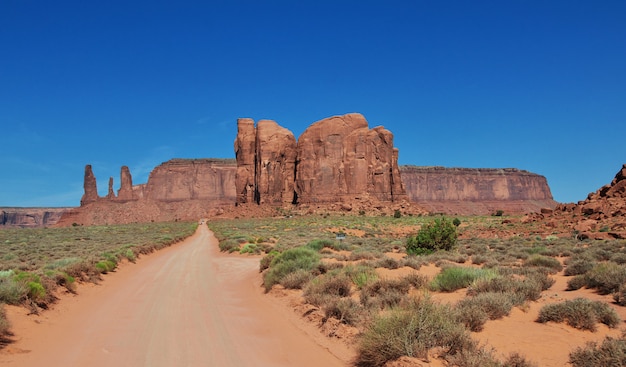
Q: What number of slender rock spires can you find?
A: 3